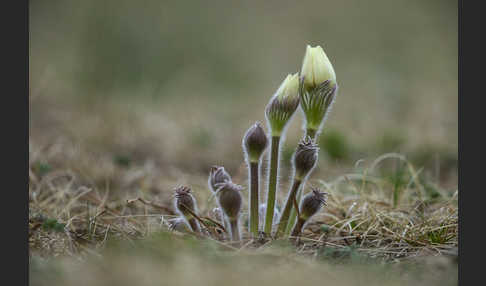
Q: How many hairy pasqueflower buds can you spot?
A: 8